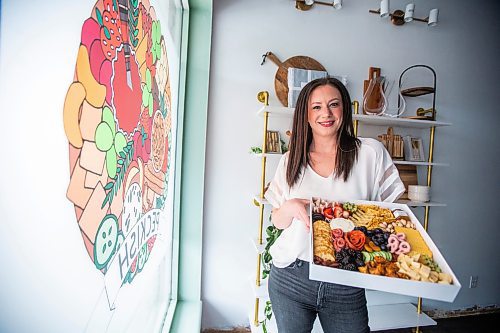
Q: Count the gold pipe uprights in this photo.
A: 3